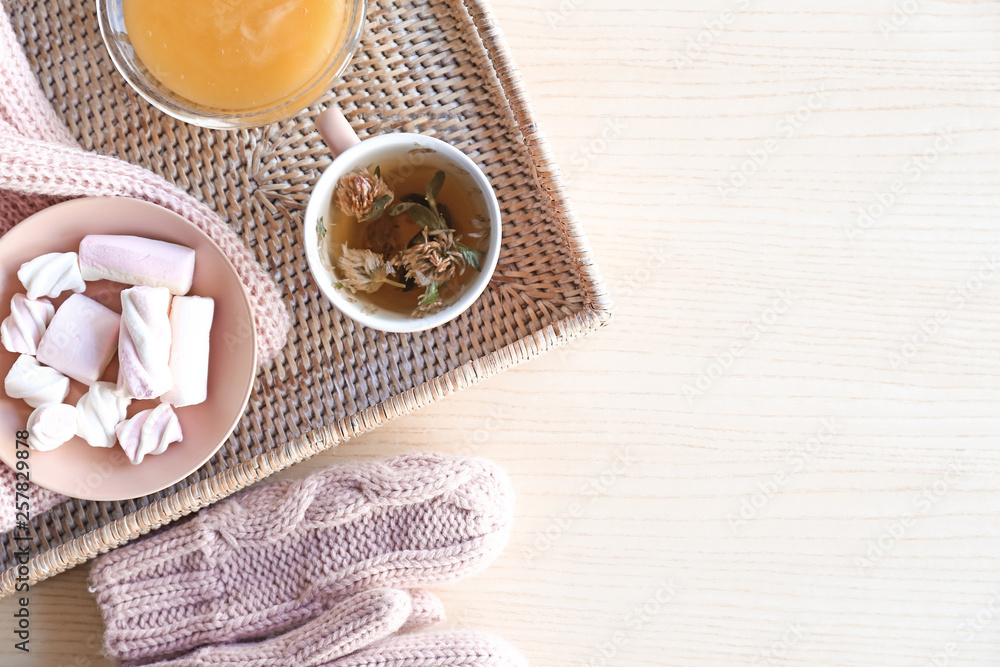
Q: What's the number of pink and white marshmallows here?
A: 10